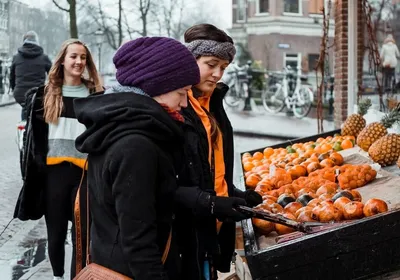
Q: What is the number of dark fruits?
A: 3